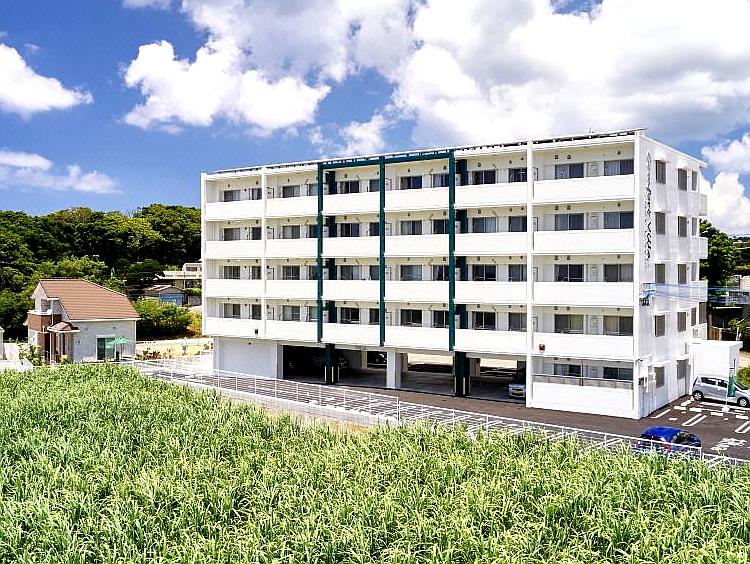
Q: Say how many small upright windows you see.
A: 14